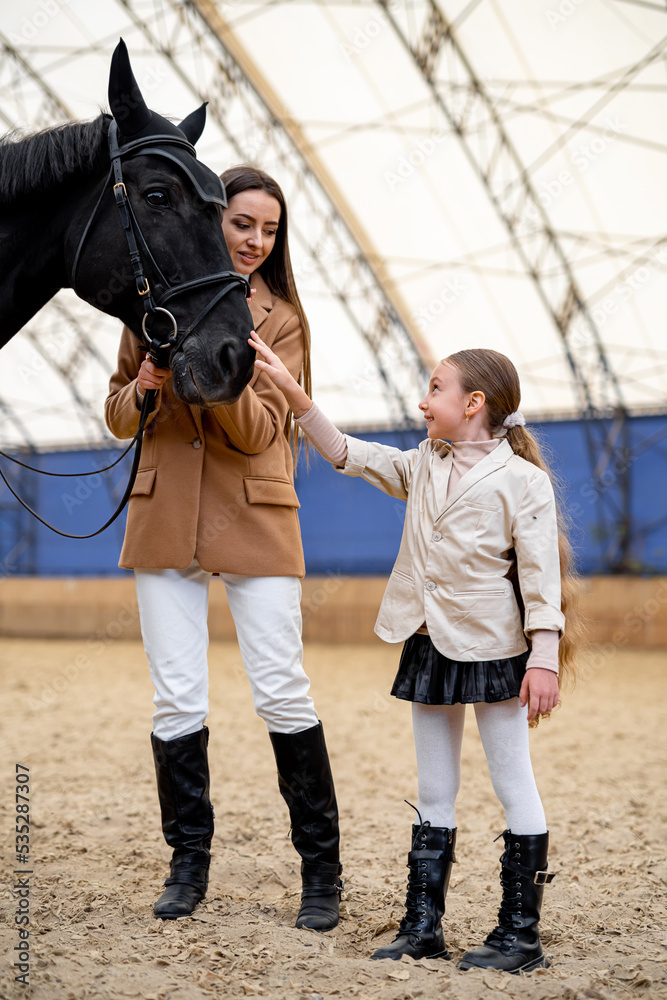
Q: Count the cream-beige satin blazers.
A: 1